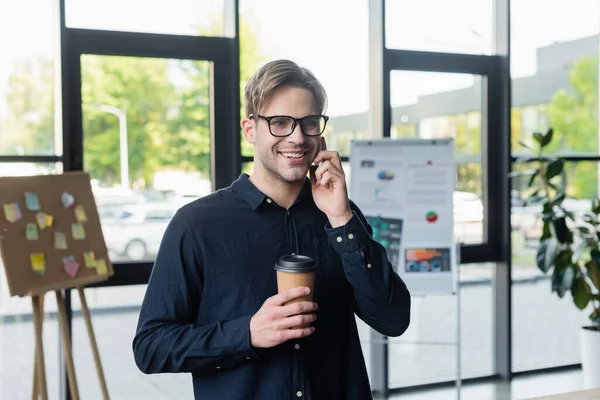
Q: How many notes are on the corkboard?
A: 12